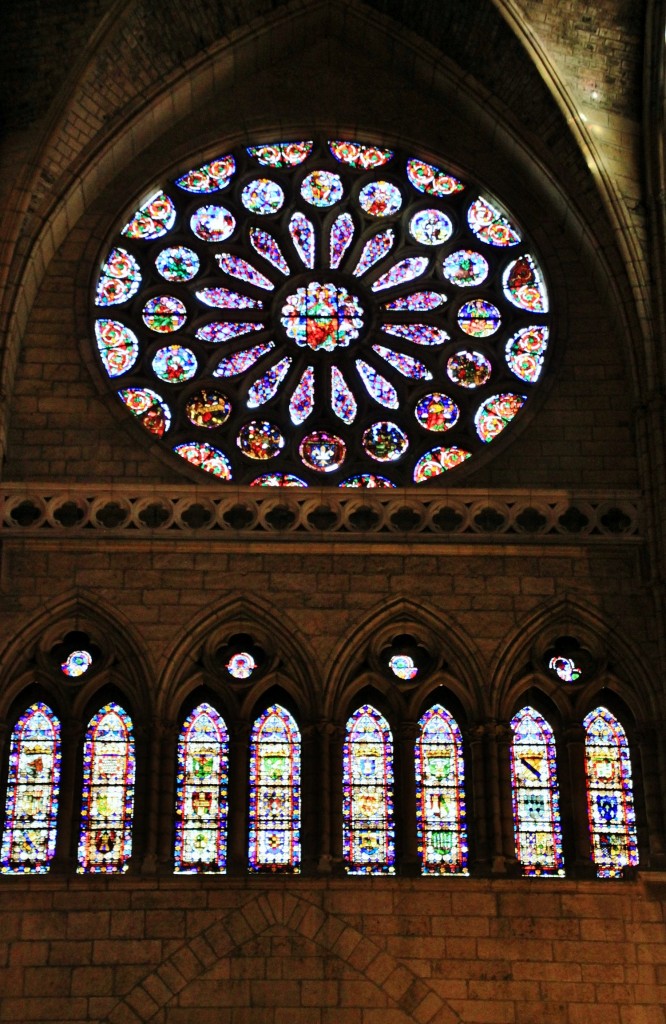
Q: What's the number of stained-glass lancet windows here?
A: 8